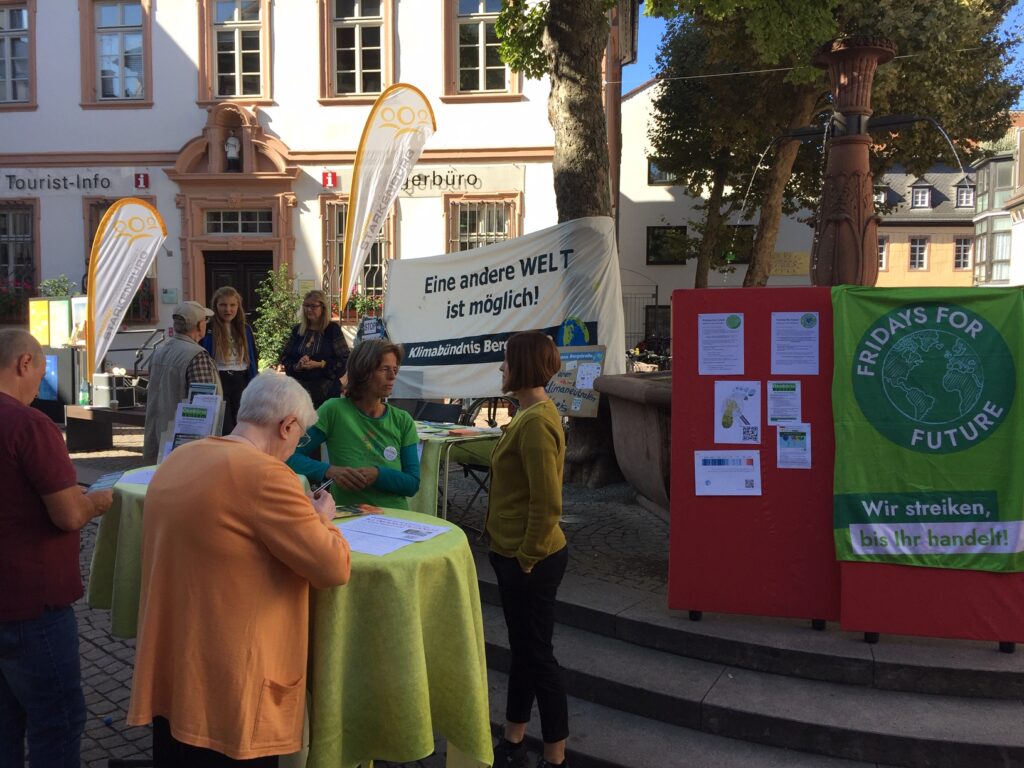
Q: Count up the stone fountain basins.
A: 1